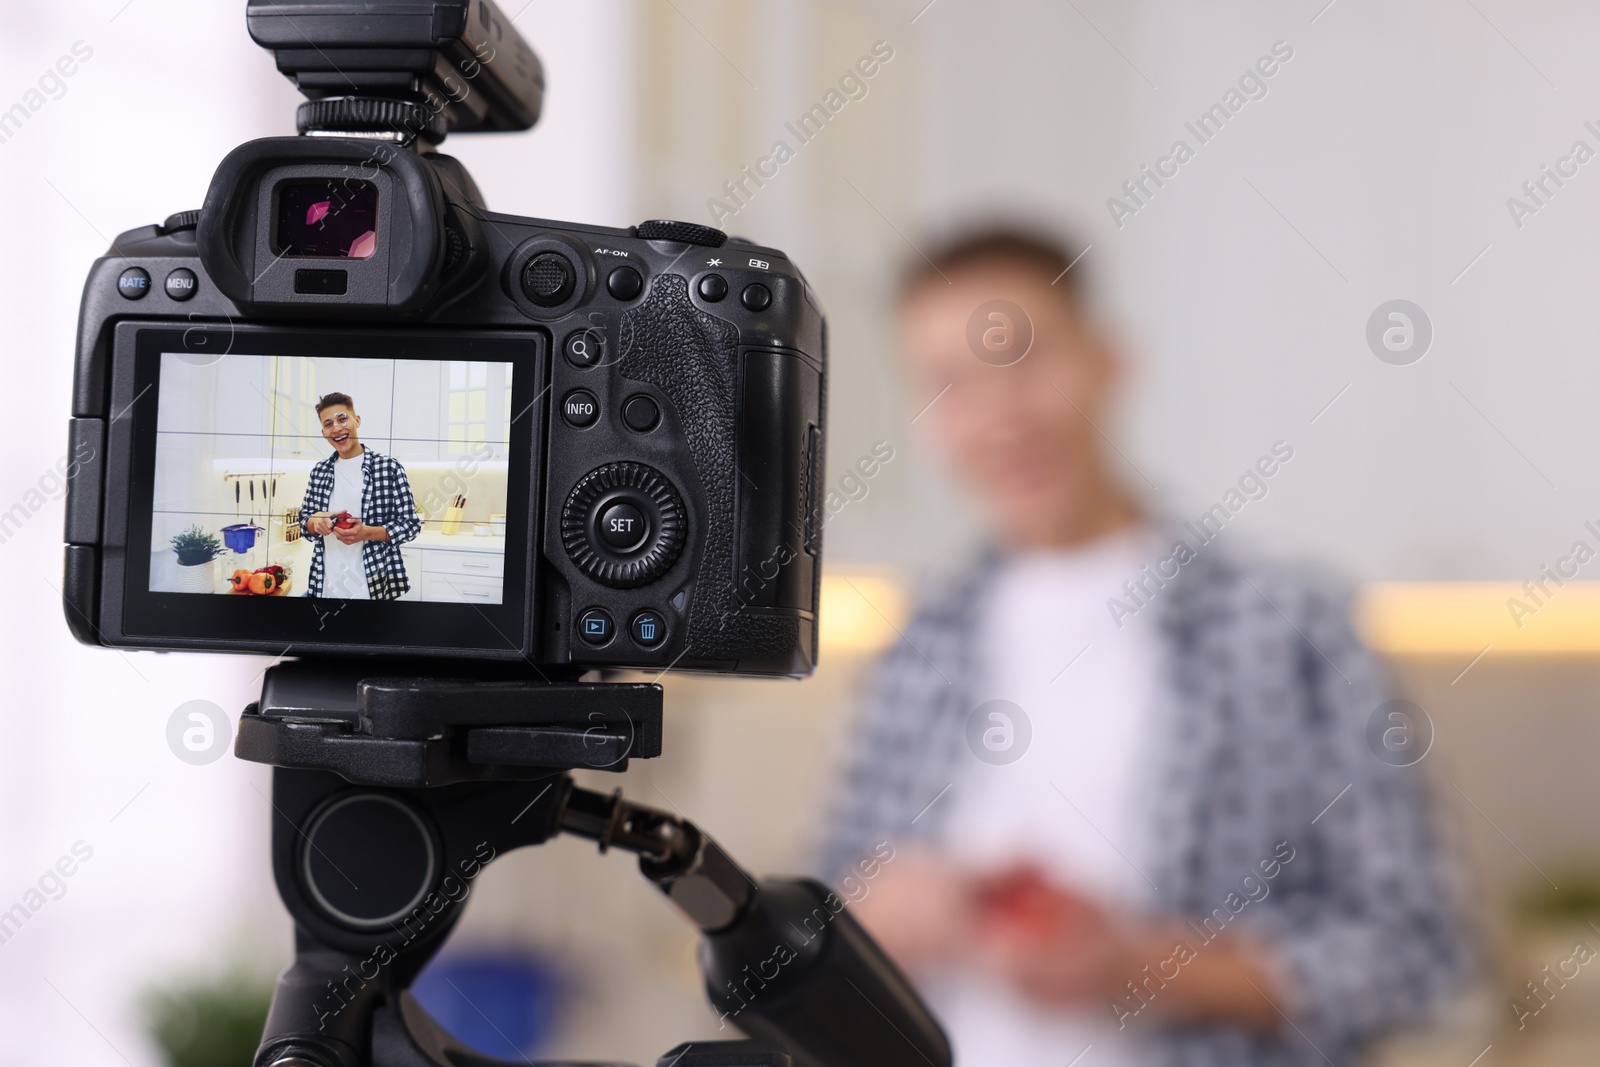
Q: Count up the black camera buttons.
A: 12